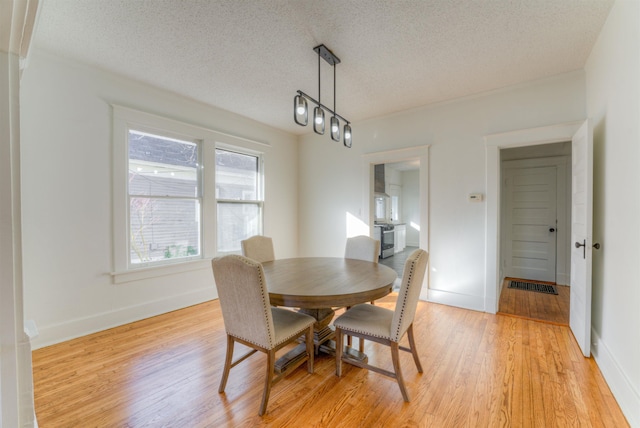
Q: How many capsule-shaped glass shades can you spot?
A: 4